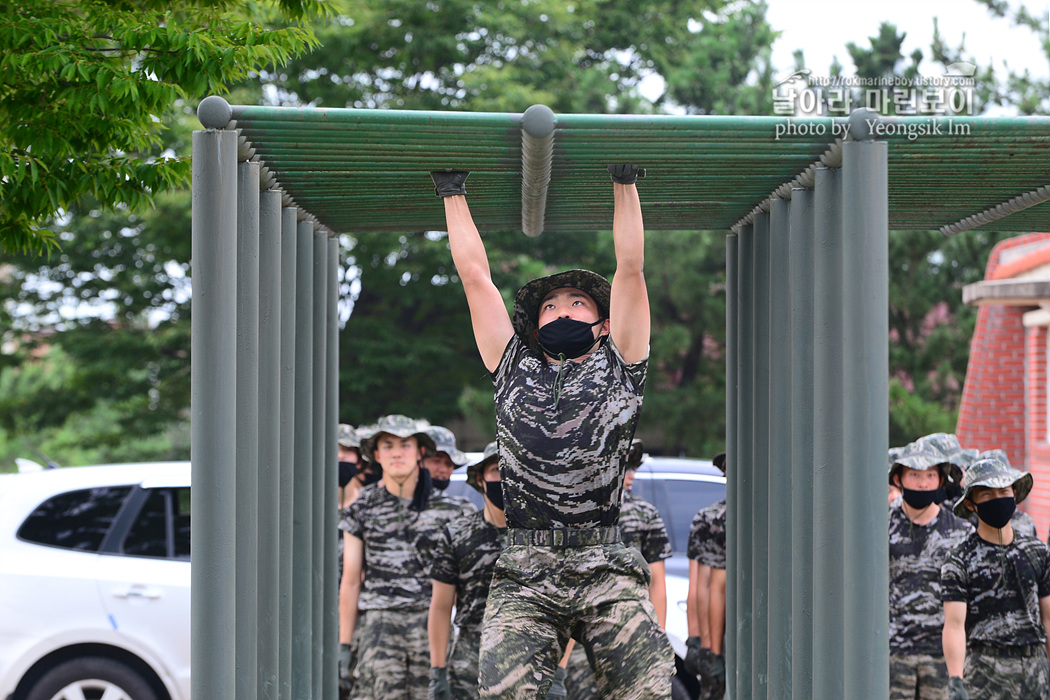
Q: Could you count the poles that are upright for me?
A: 14